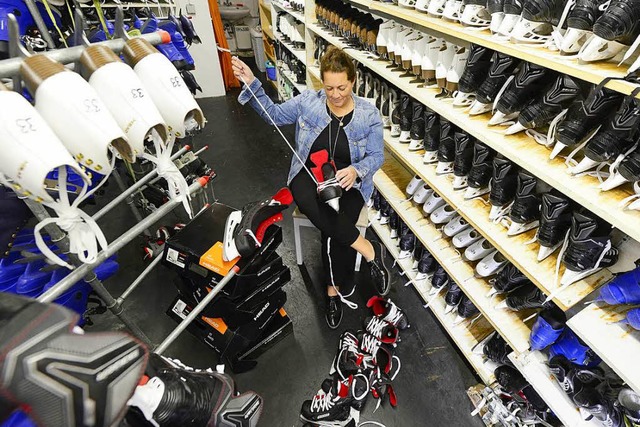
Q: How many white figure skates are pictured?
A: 12